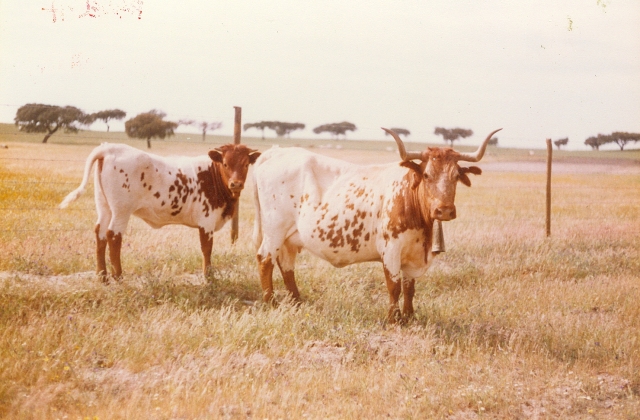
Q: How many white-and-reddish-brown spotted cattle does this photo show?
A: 2